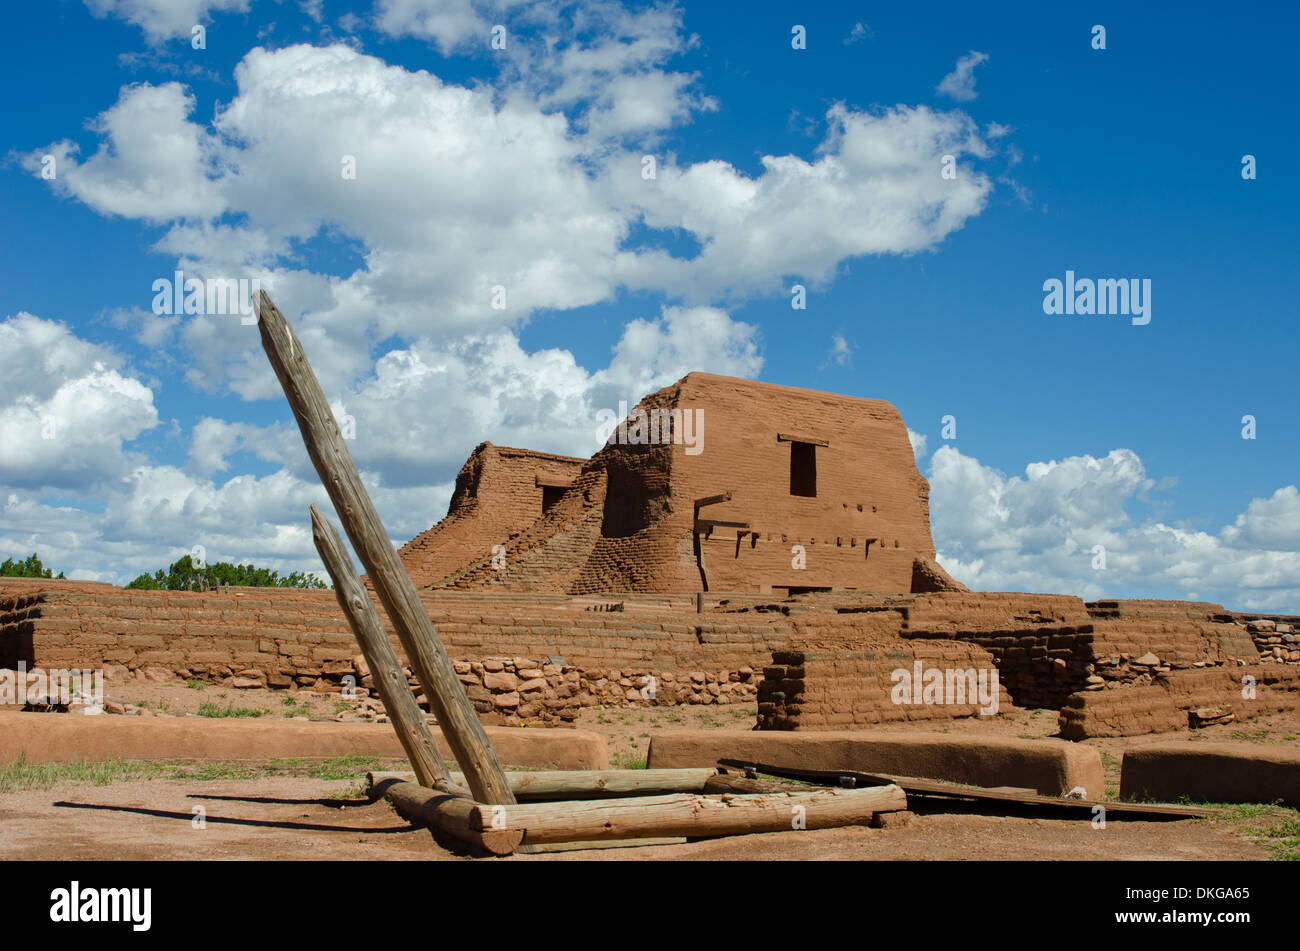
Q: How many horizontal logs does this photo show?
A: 4